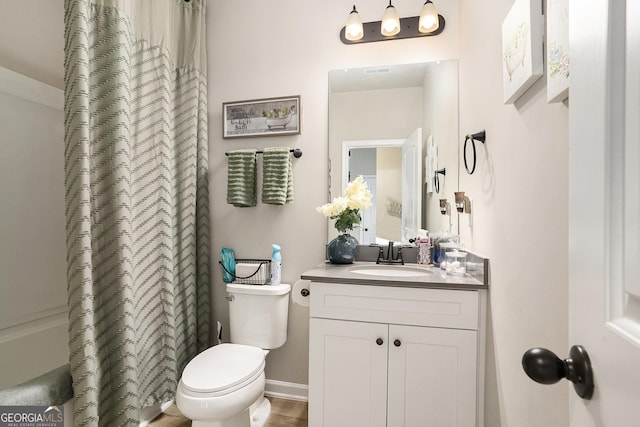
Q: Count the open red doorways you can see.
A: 0